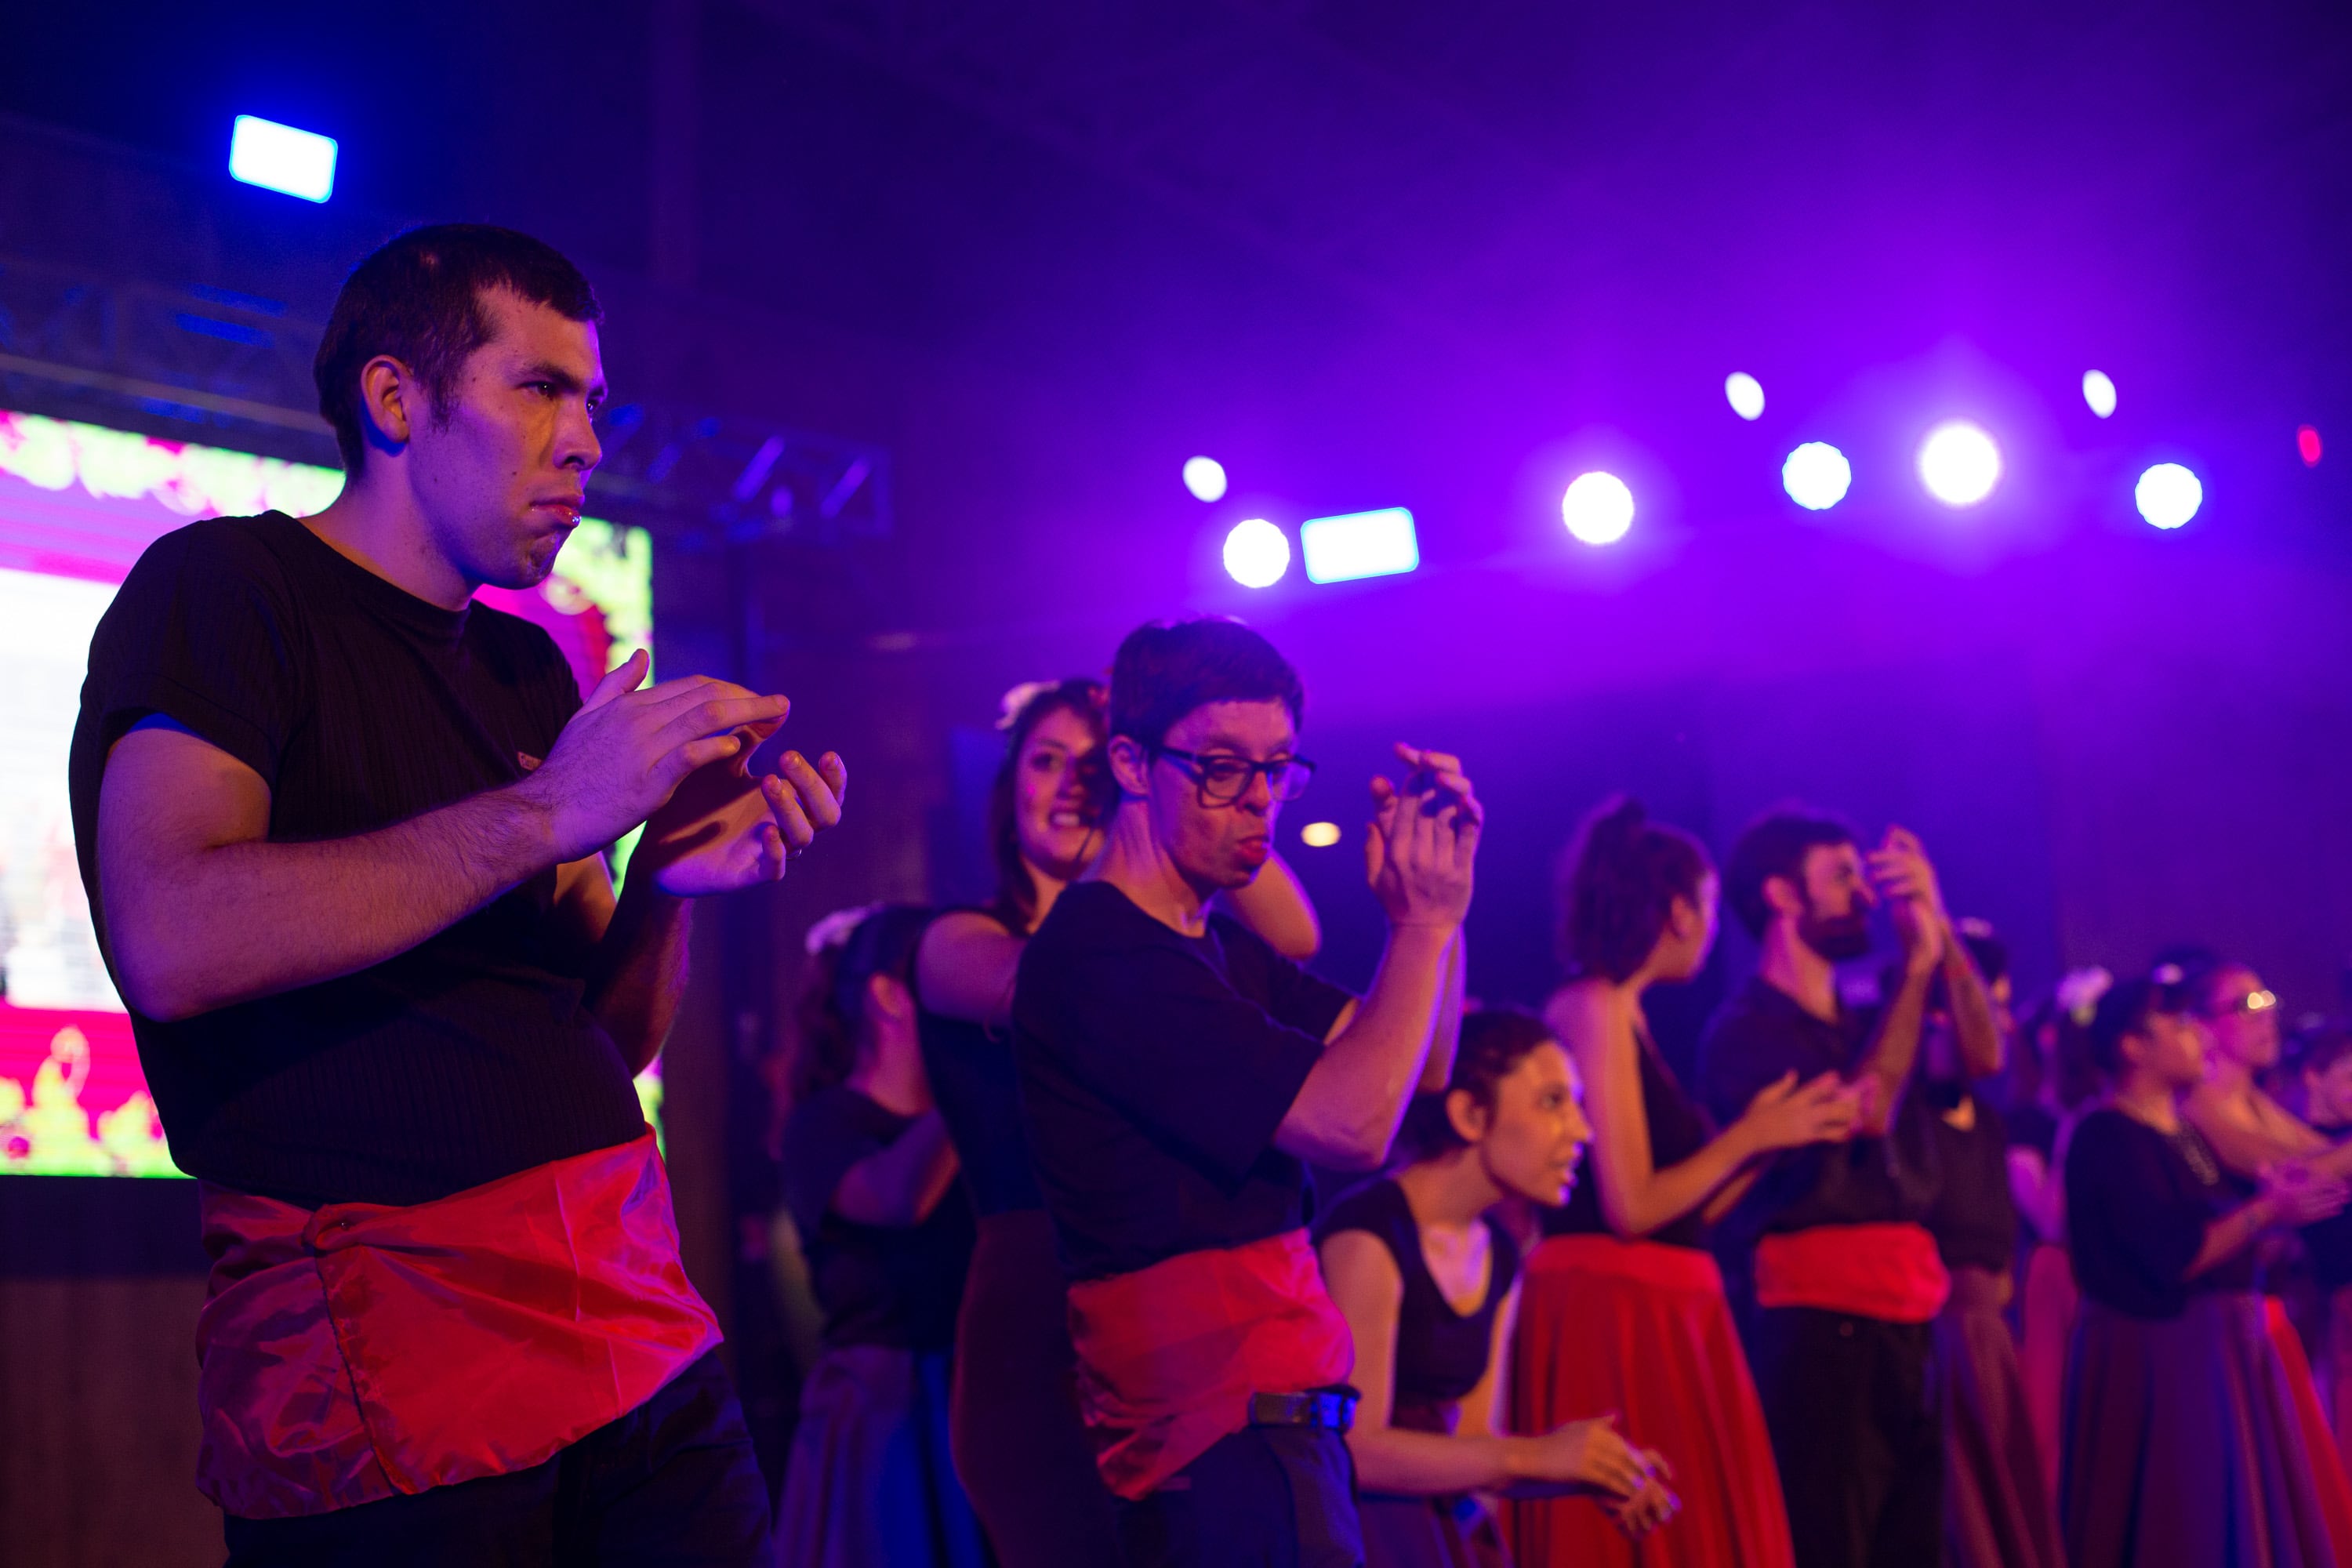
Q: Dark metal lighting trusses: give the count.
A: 1